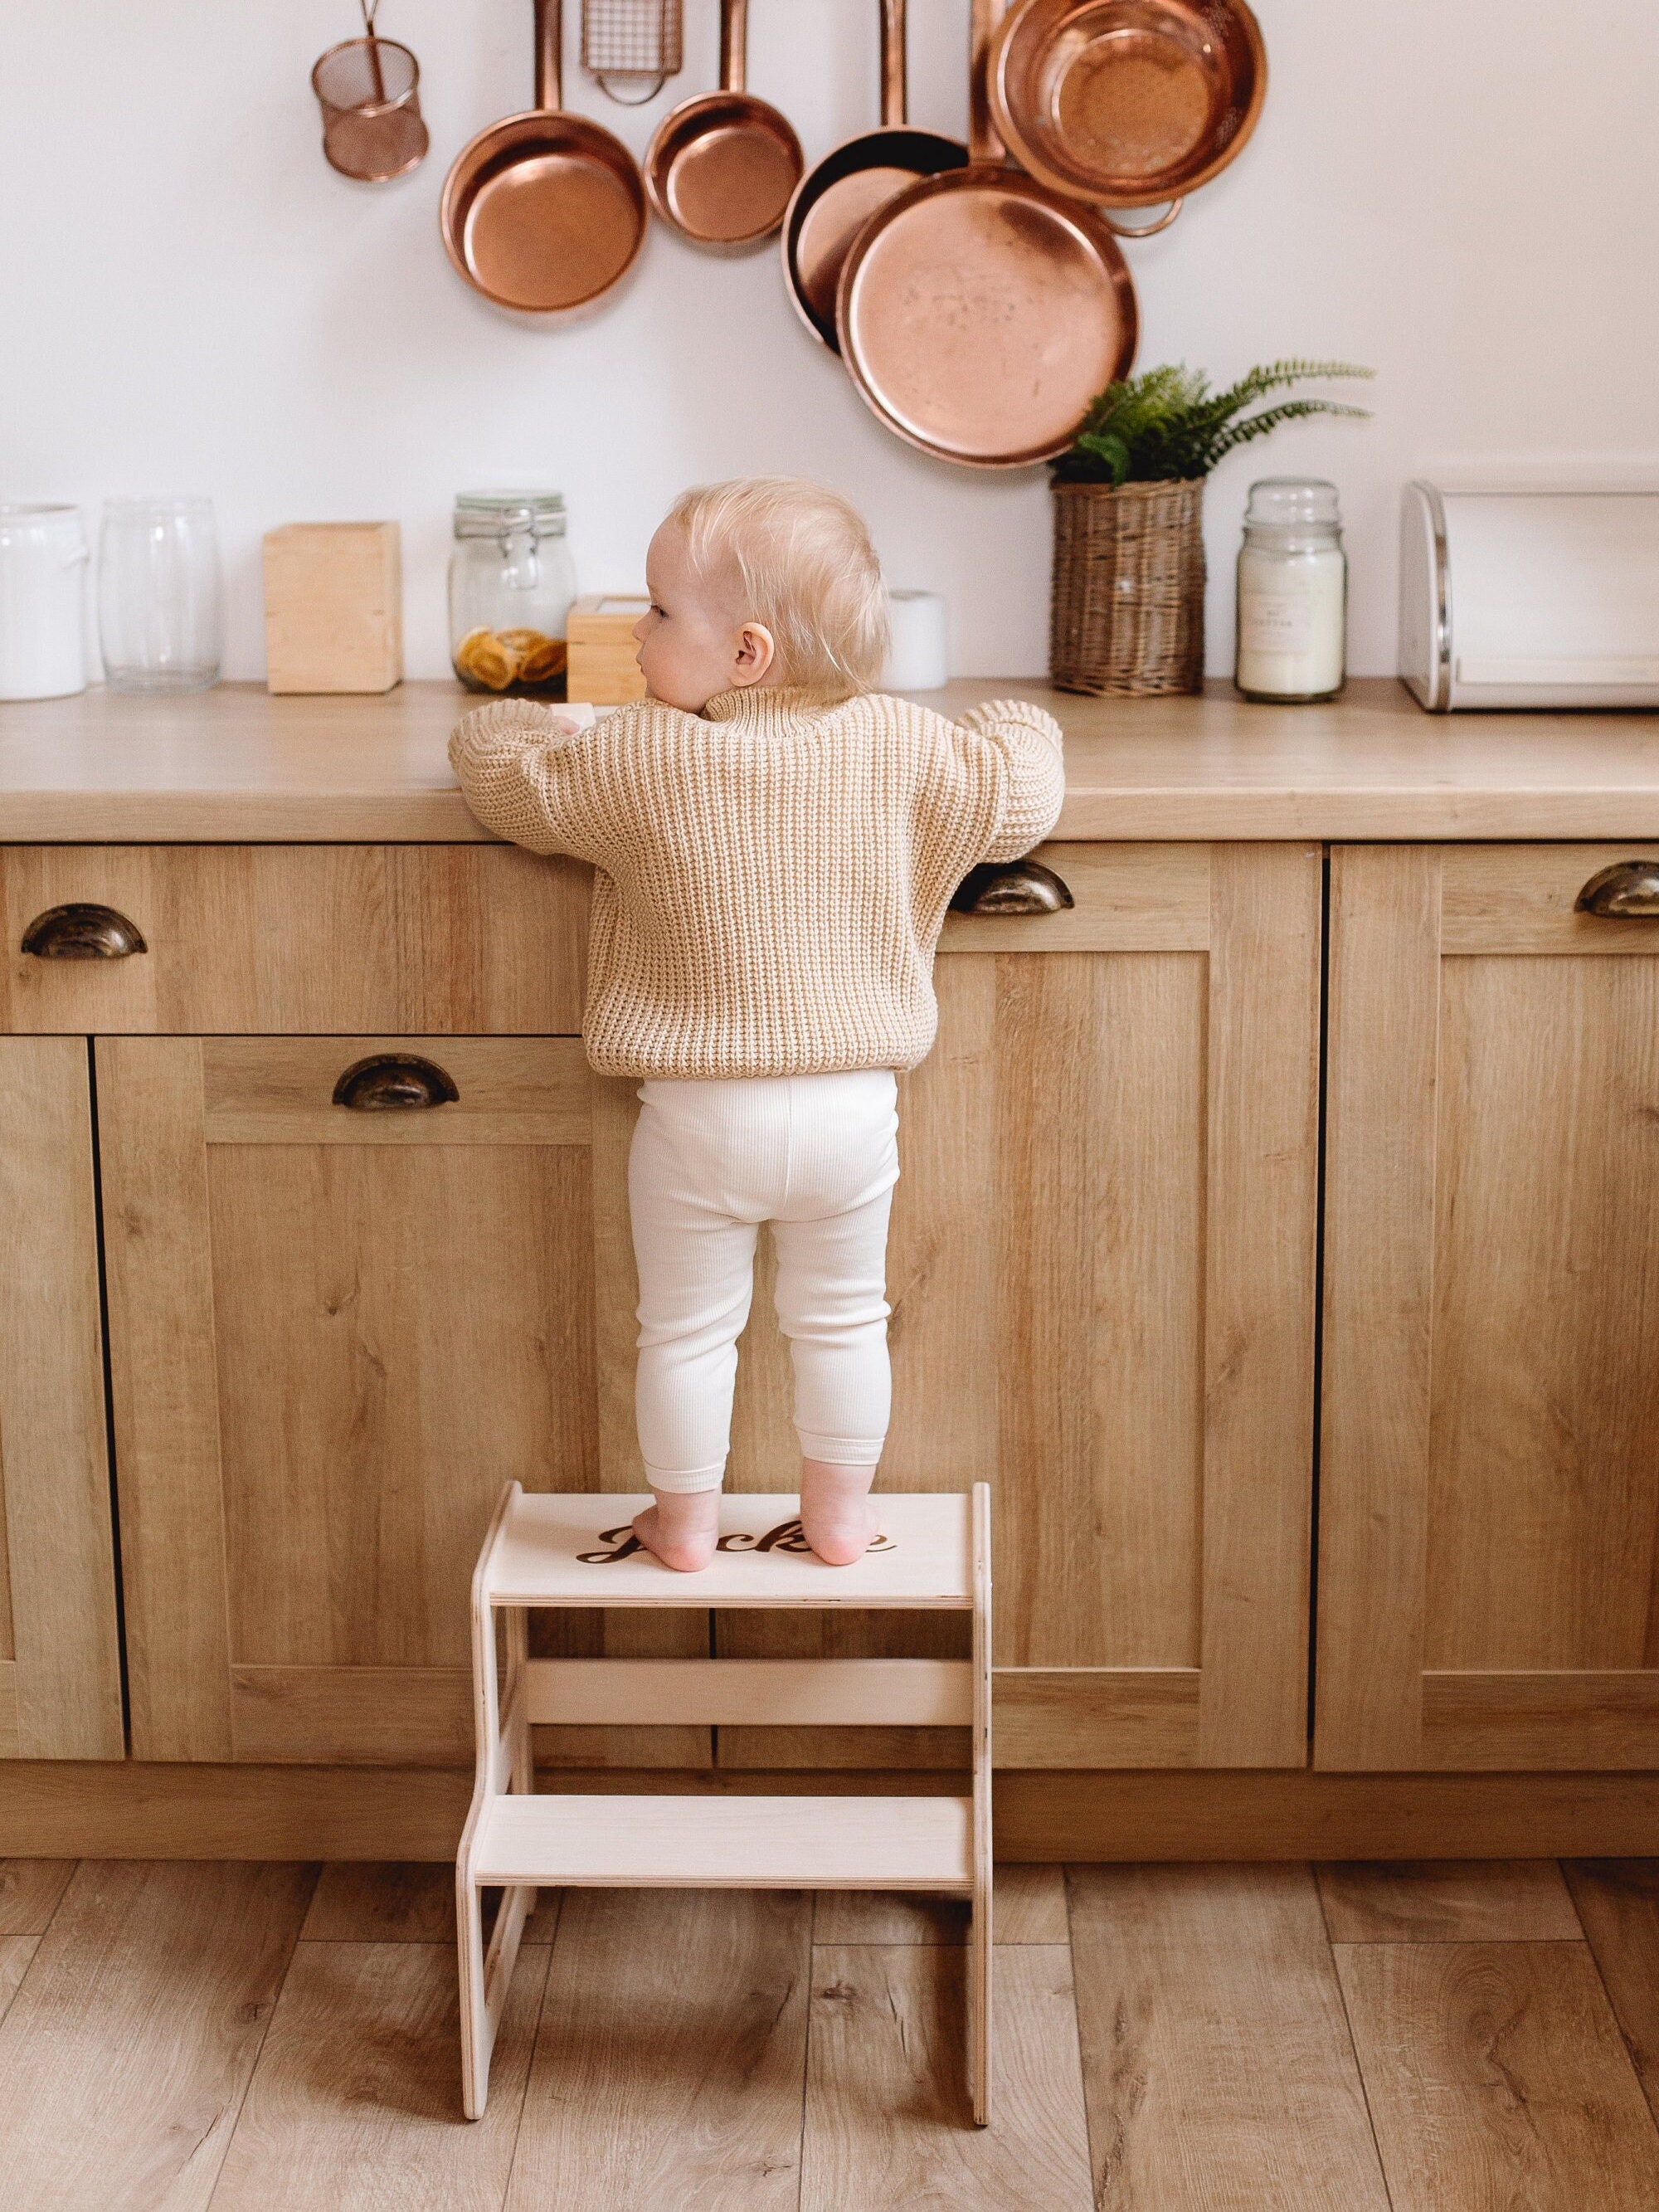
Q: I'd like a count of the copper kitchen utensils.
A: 7